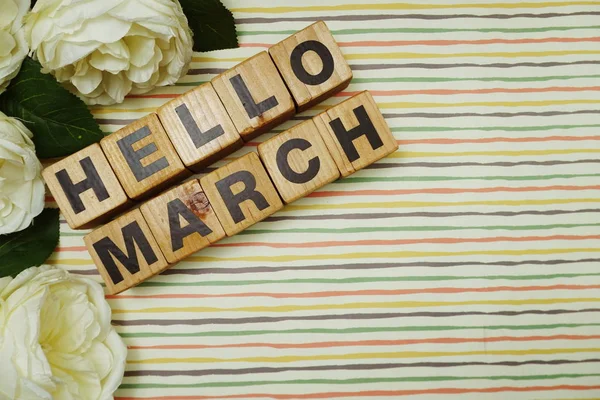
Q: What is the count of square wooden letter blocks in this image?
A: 10